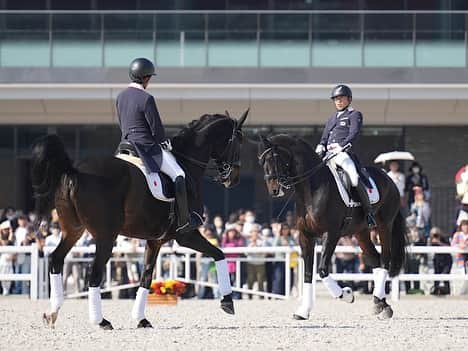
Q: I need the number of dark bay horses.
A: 2